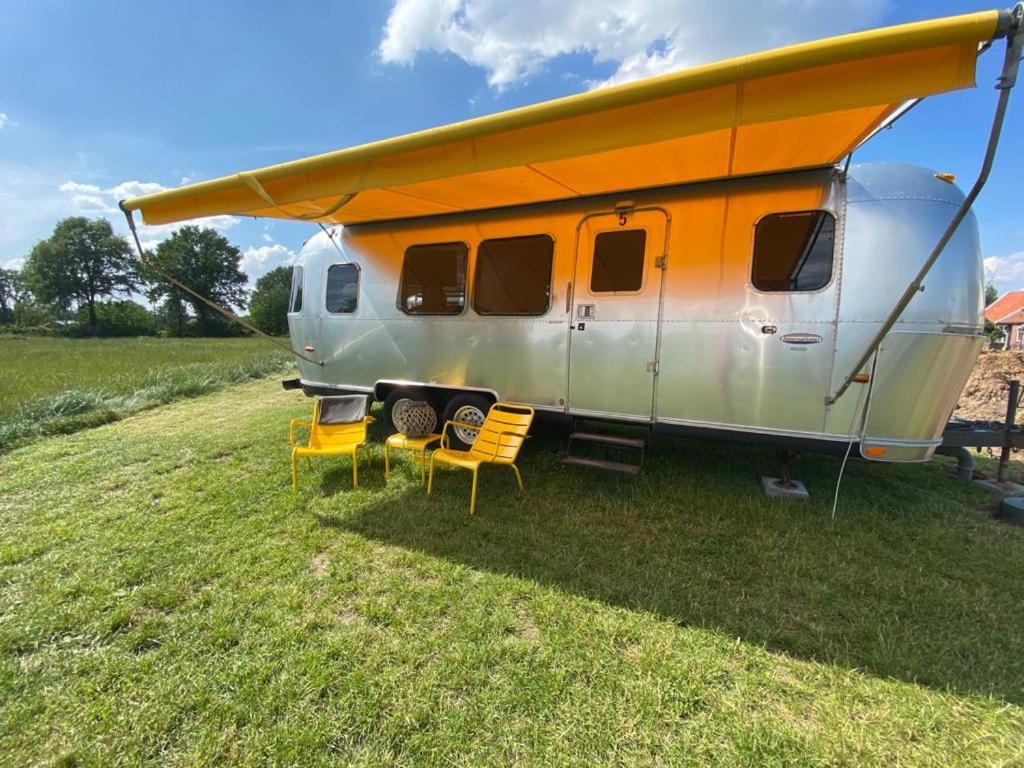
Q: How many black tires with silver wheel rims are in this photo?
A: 2